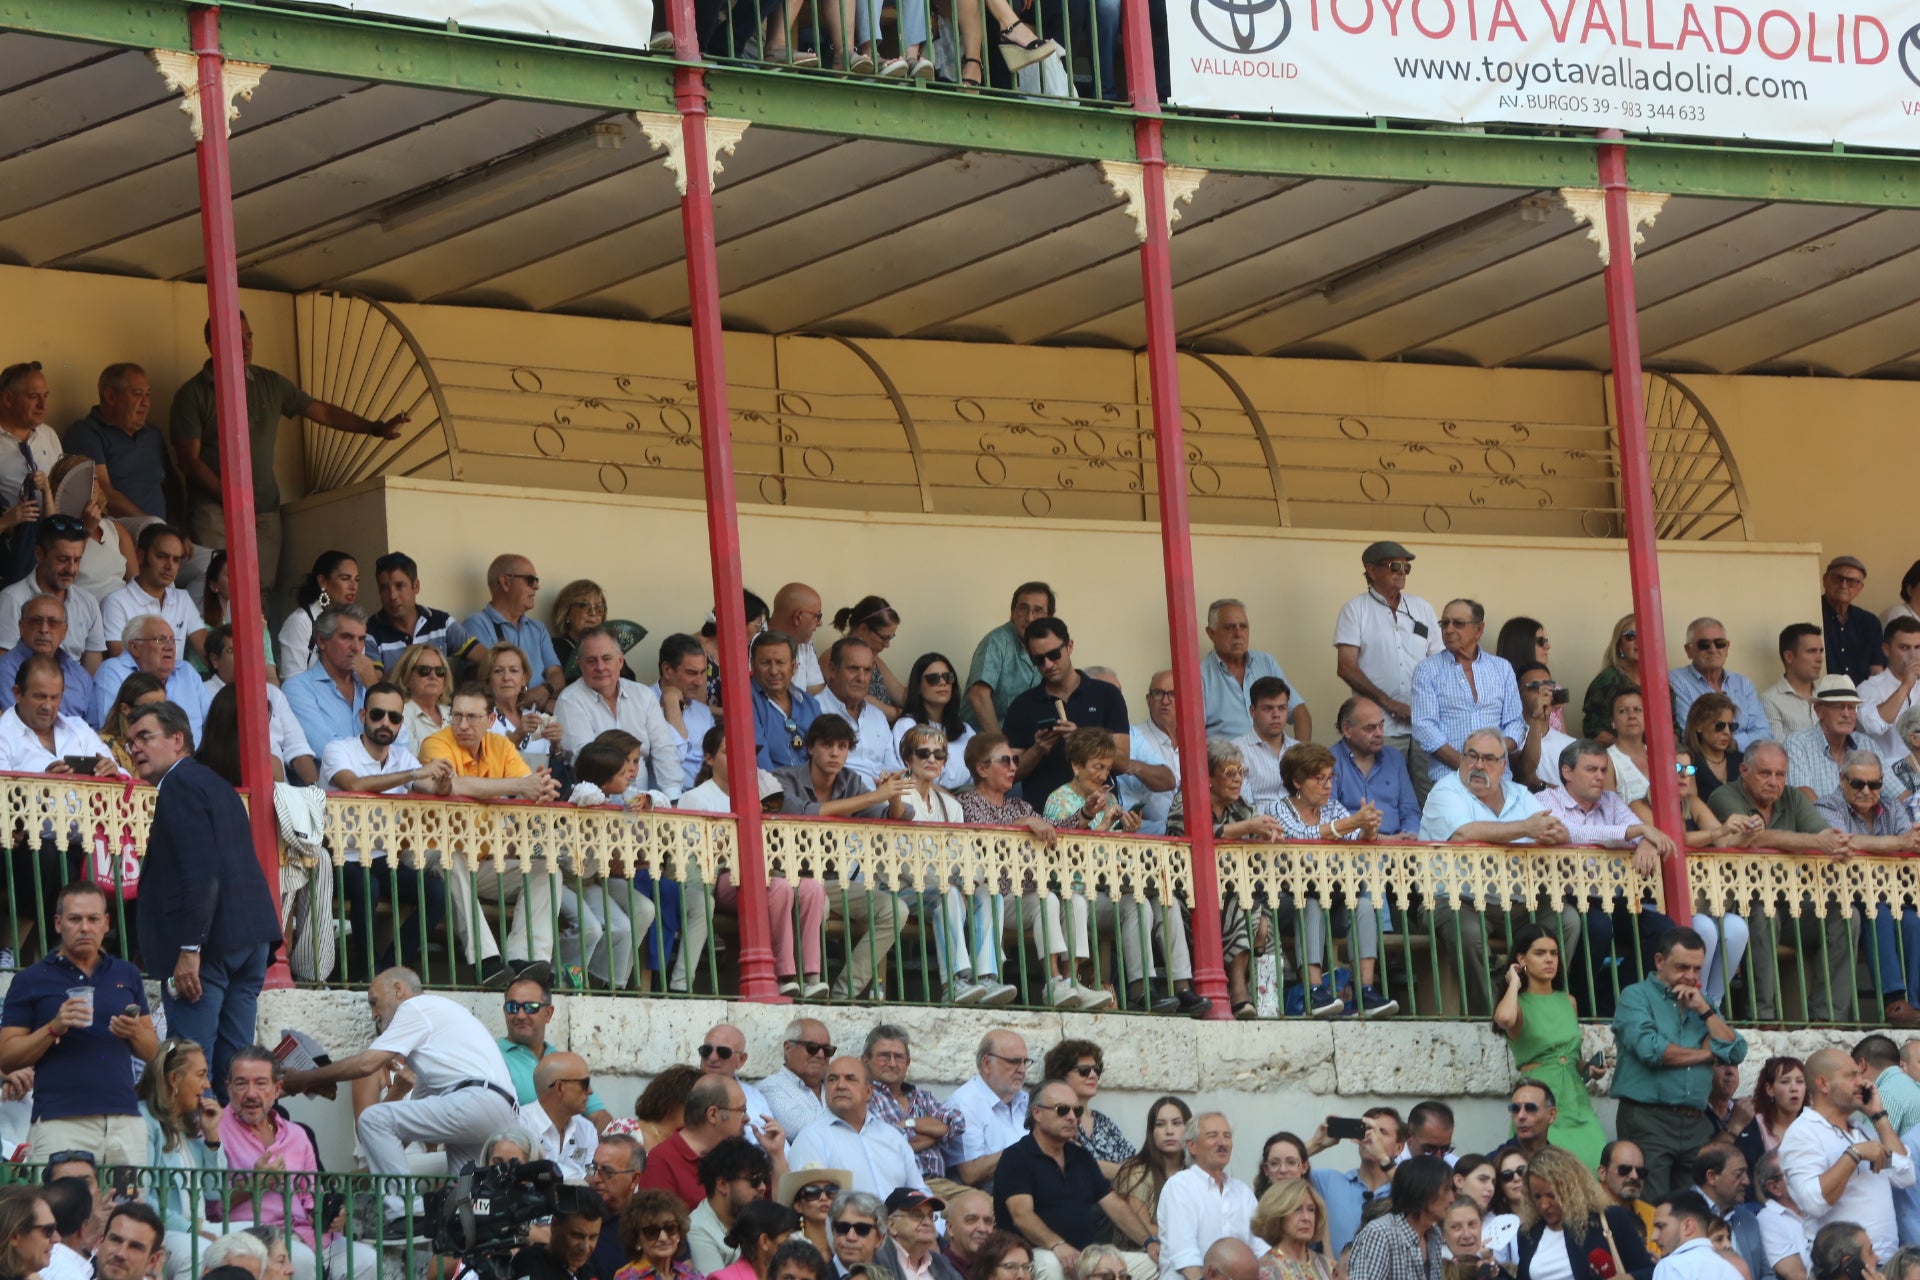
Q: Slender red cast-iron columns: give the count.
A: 4